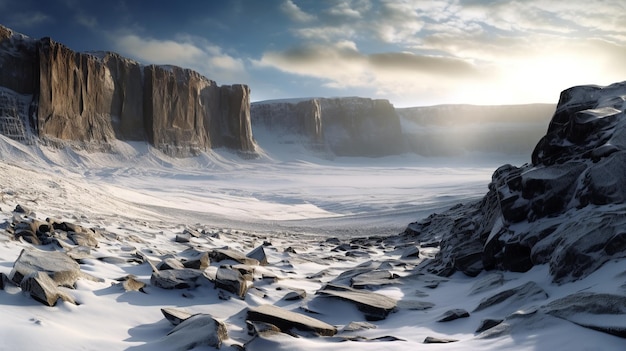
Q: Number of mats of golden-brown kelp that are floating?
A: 0